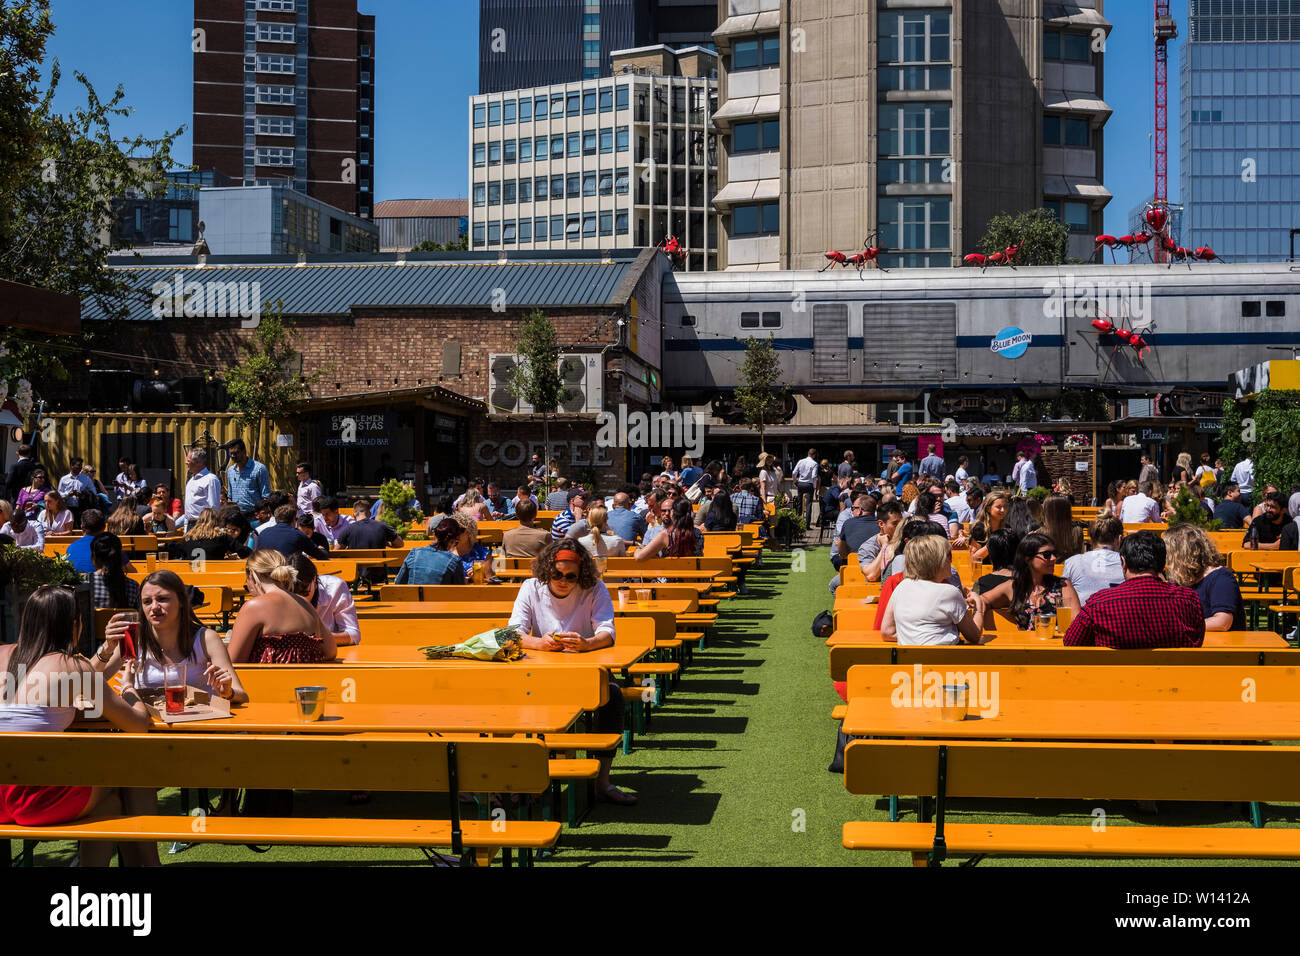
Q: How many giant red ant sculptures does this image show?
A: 6